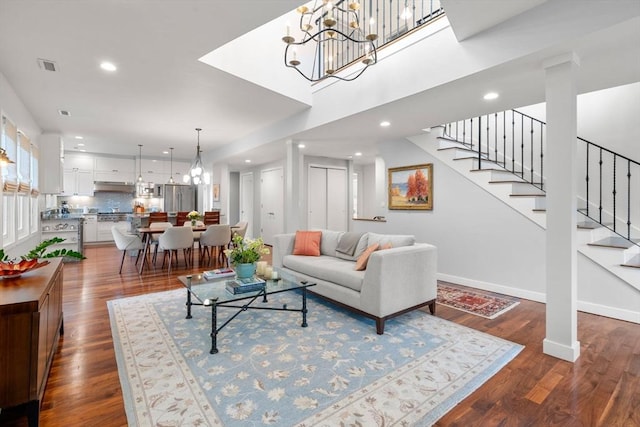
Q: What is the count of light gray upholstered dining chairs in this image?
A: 6